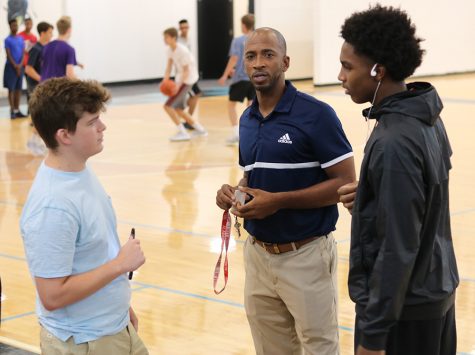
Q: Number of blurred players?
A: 7